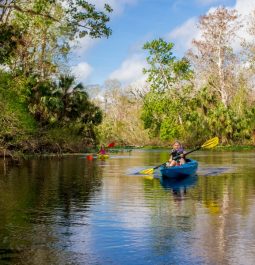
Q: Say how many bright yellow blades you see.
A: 2